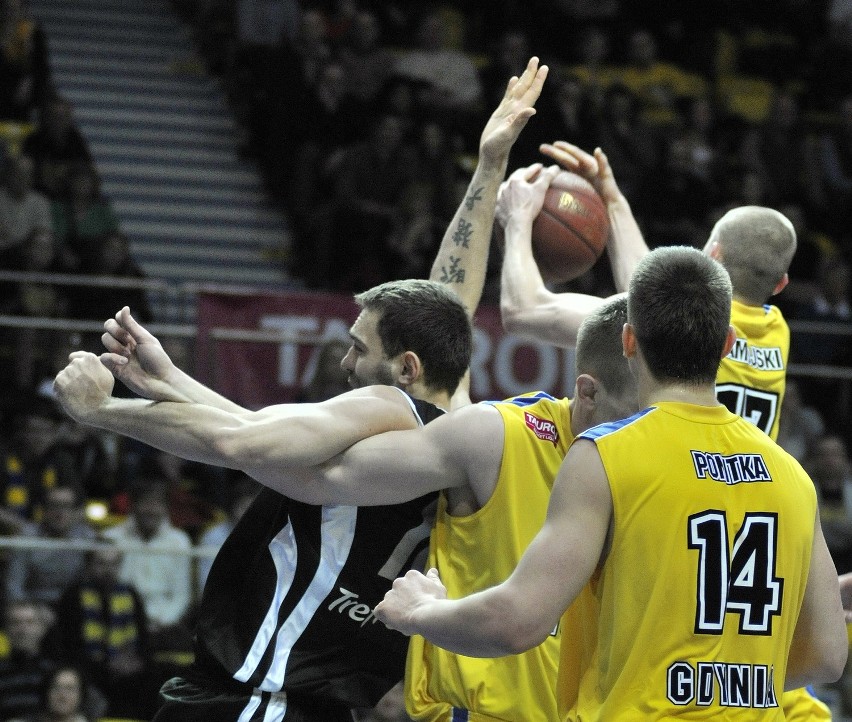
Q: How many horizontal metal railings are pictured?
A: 3